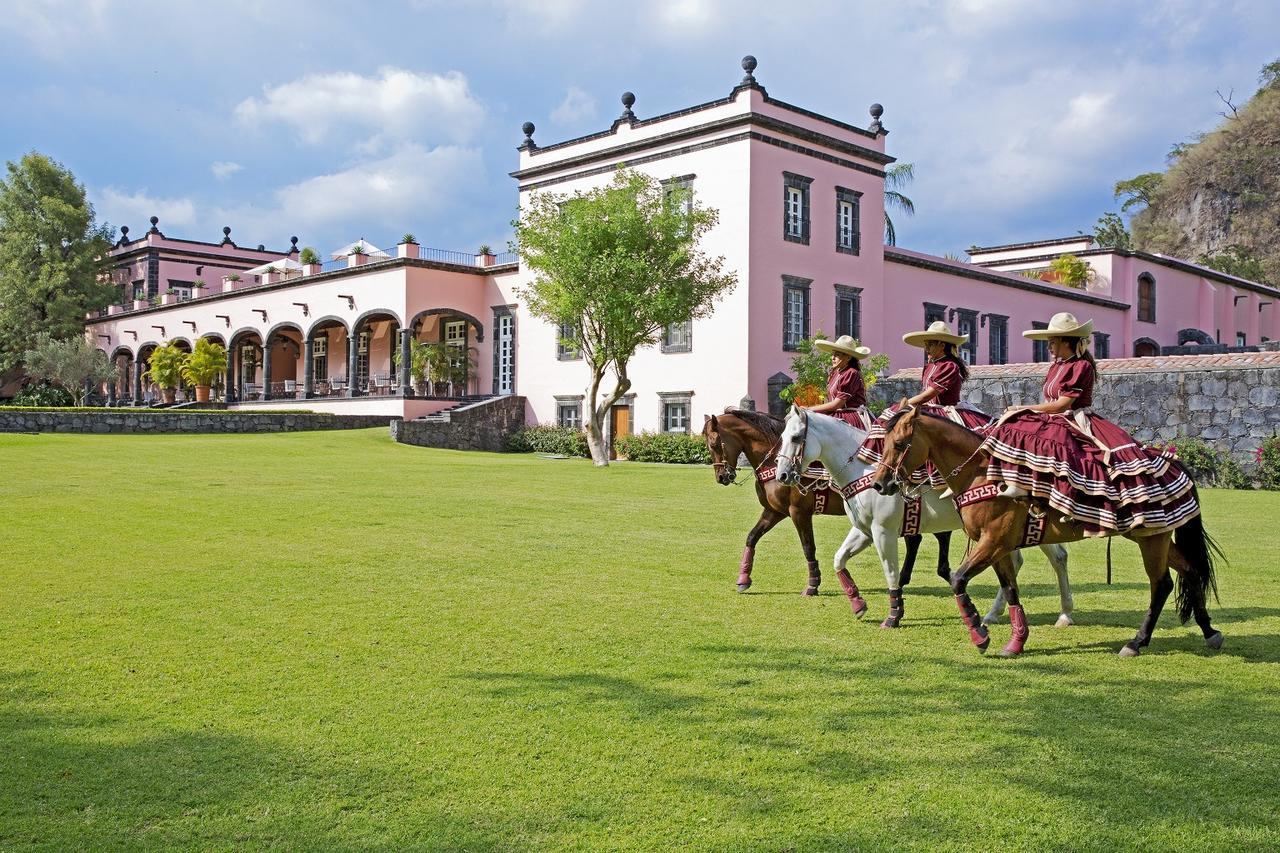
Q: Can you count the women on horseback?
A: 3